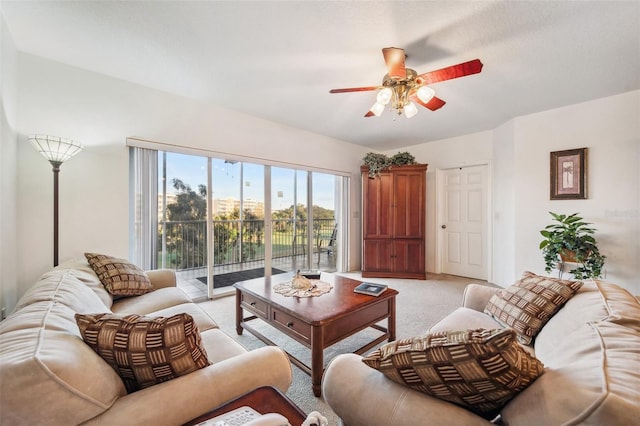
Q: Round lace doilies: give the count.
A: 1